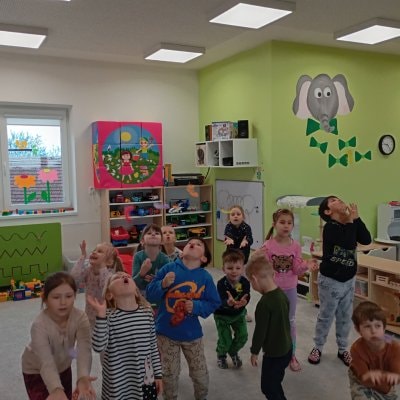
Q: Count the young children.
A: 12